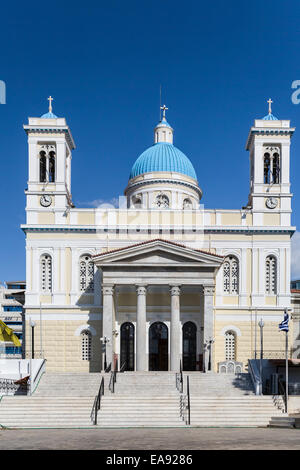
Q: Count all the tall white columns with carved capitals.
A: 4